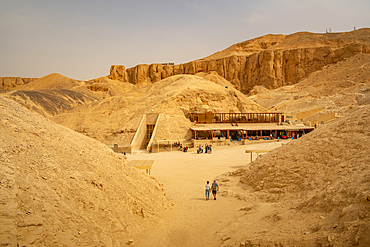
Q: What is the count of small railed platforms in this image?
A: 2